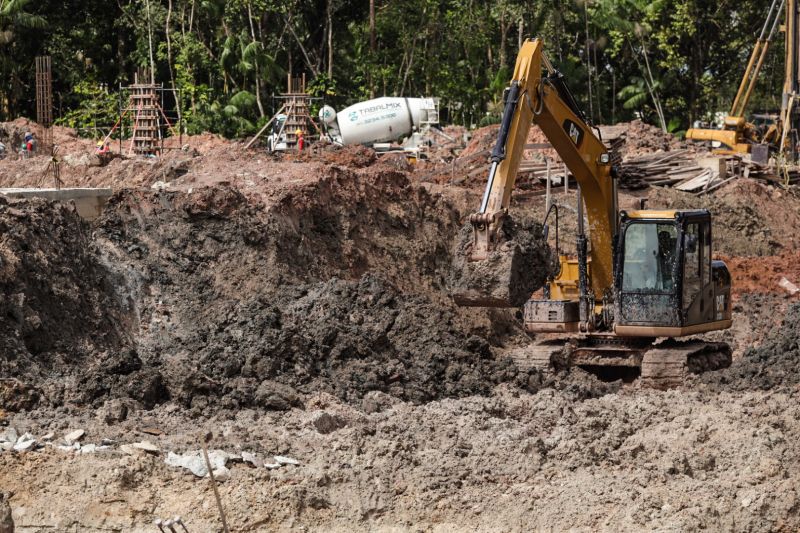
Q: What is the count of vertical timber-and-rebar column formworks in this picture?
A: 2